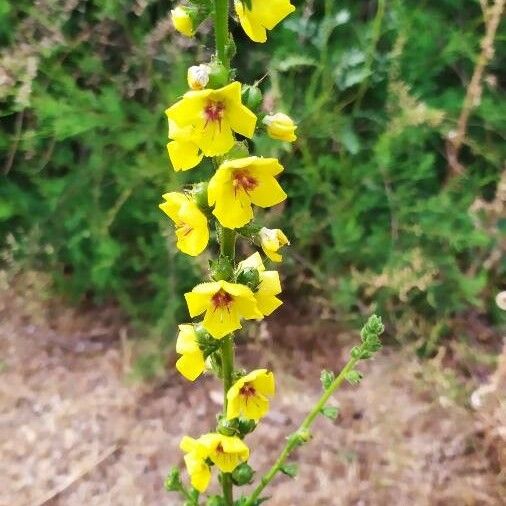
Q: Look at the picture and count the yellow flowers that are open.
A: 11